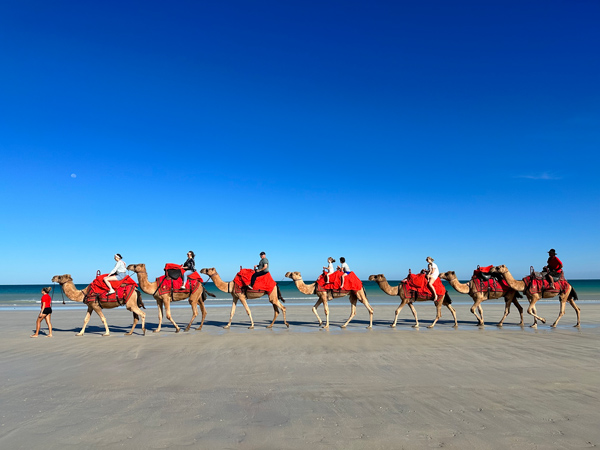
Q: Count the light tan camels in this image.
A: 7